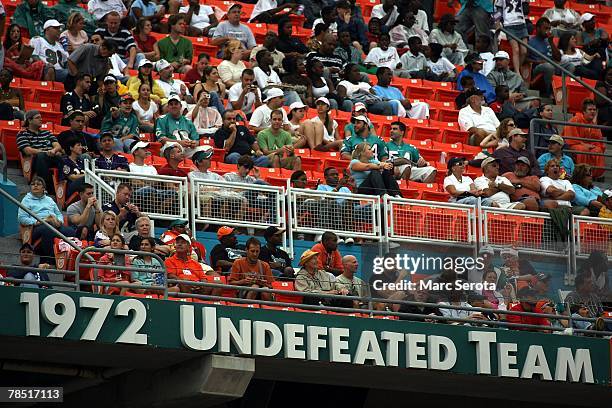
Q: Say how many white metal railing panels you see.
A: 6